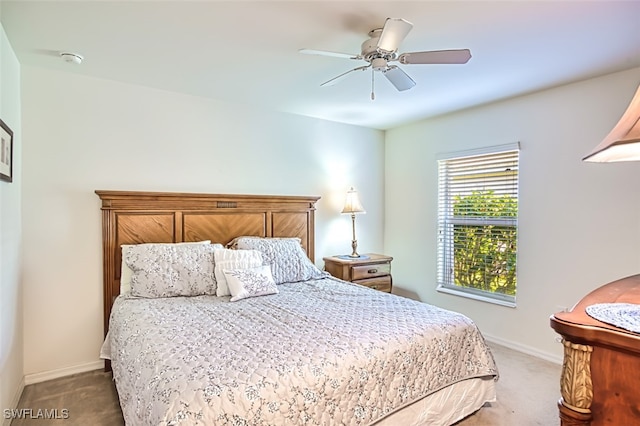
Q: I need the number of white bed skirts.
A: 1